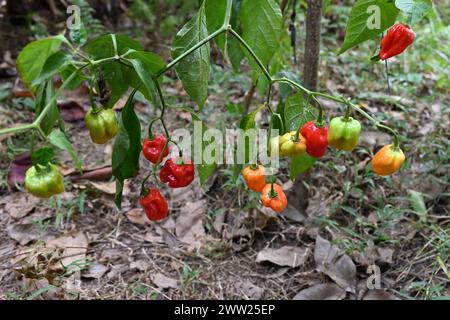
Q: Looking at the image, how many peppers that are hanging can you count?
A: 13